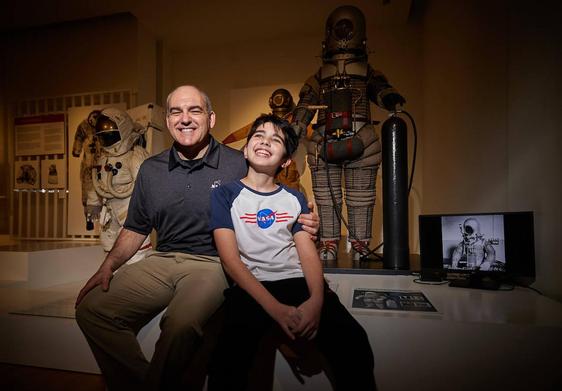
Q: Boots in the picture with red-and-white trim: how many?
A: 2